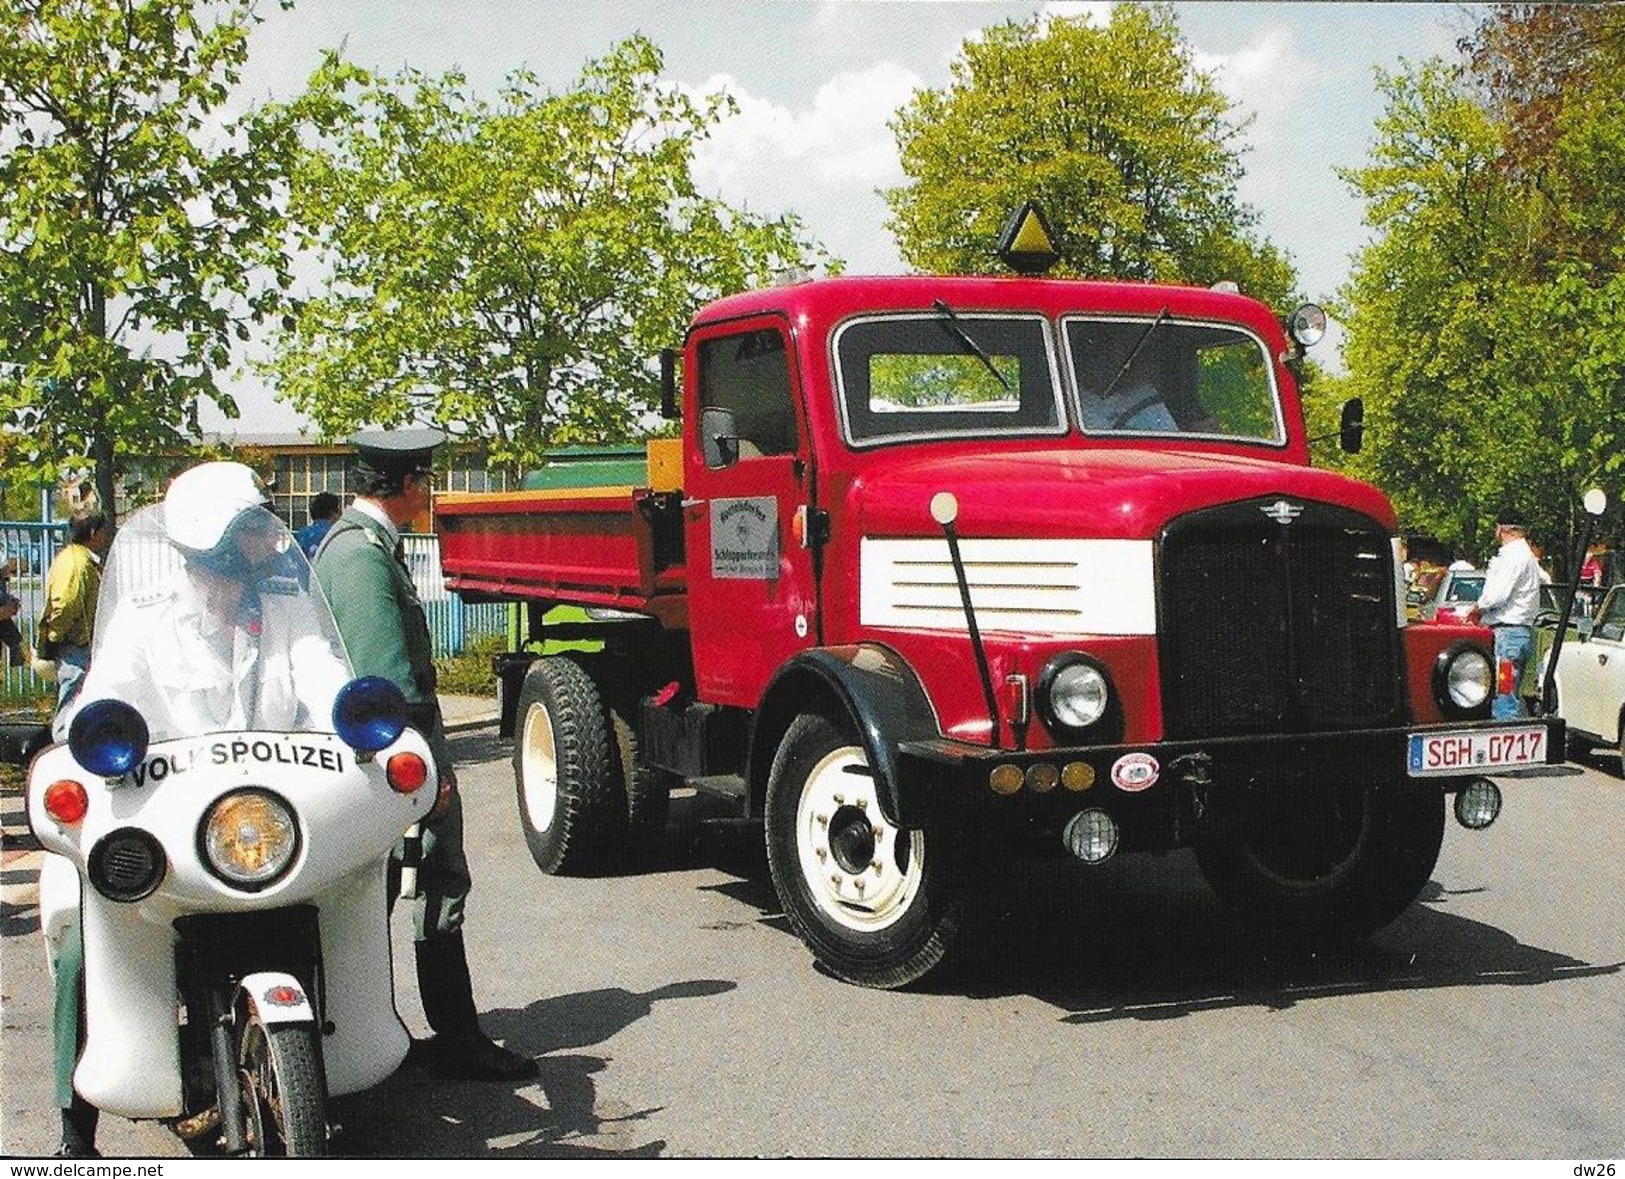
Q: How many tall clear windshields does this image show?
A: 1